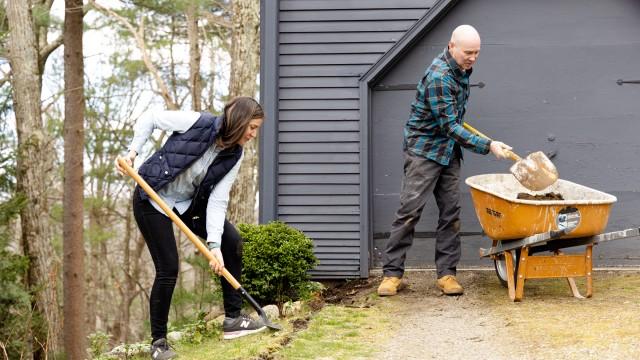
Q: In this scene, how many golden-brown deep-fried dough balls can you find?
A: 0